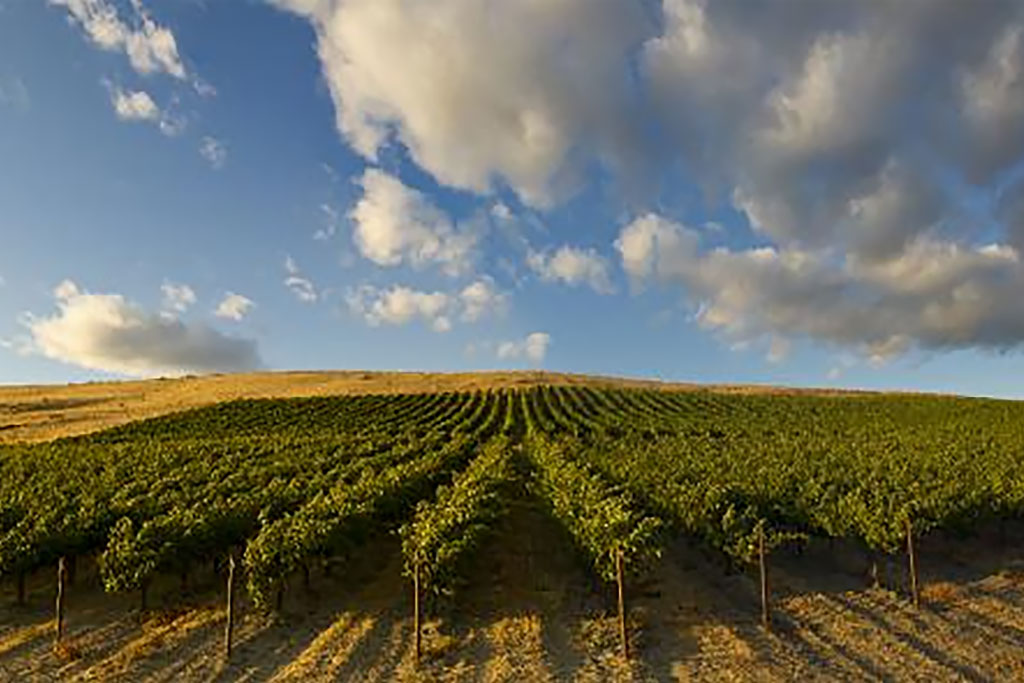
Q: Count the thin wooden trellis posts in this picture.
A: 6